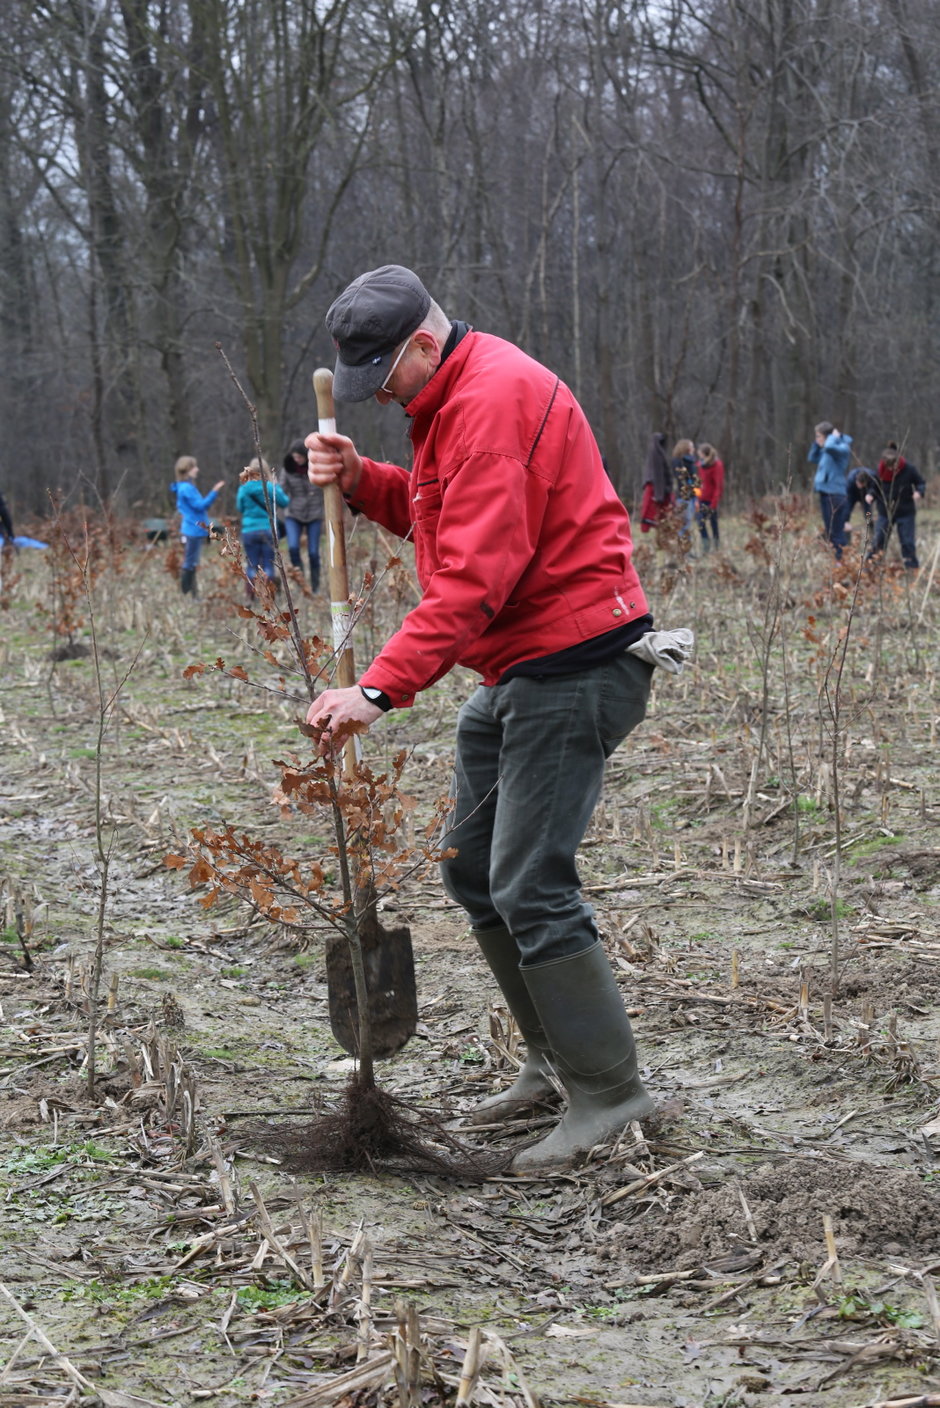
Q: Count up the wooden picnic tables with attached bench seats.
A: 0